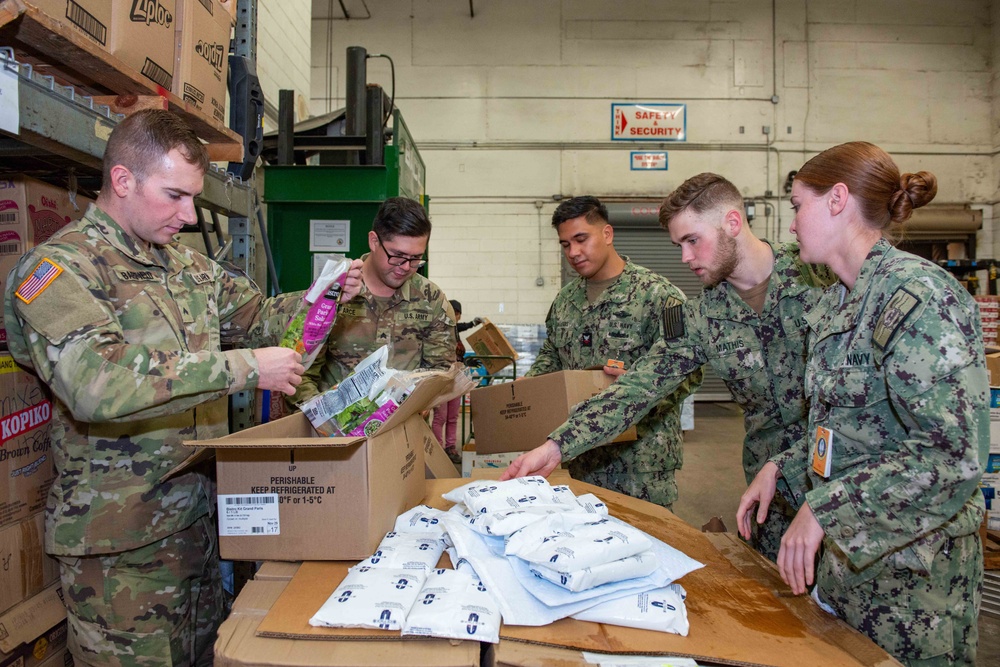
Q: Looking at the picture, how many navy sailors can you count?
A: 3